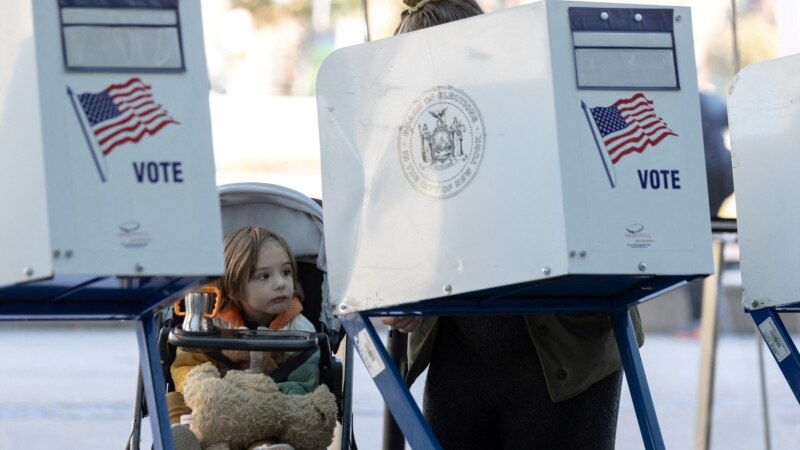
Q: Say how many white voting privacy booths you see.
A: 3